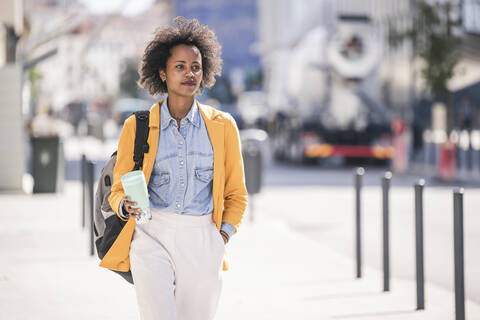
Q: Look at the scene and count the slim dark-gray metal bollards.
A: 6